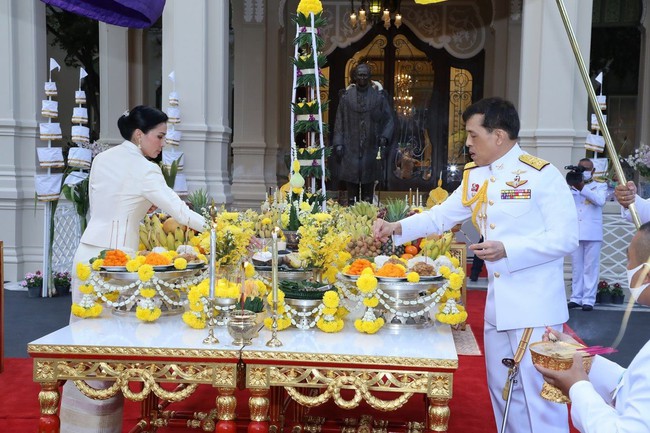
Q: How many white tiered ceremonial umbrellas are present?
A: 4